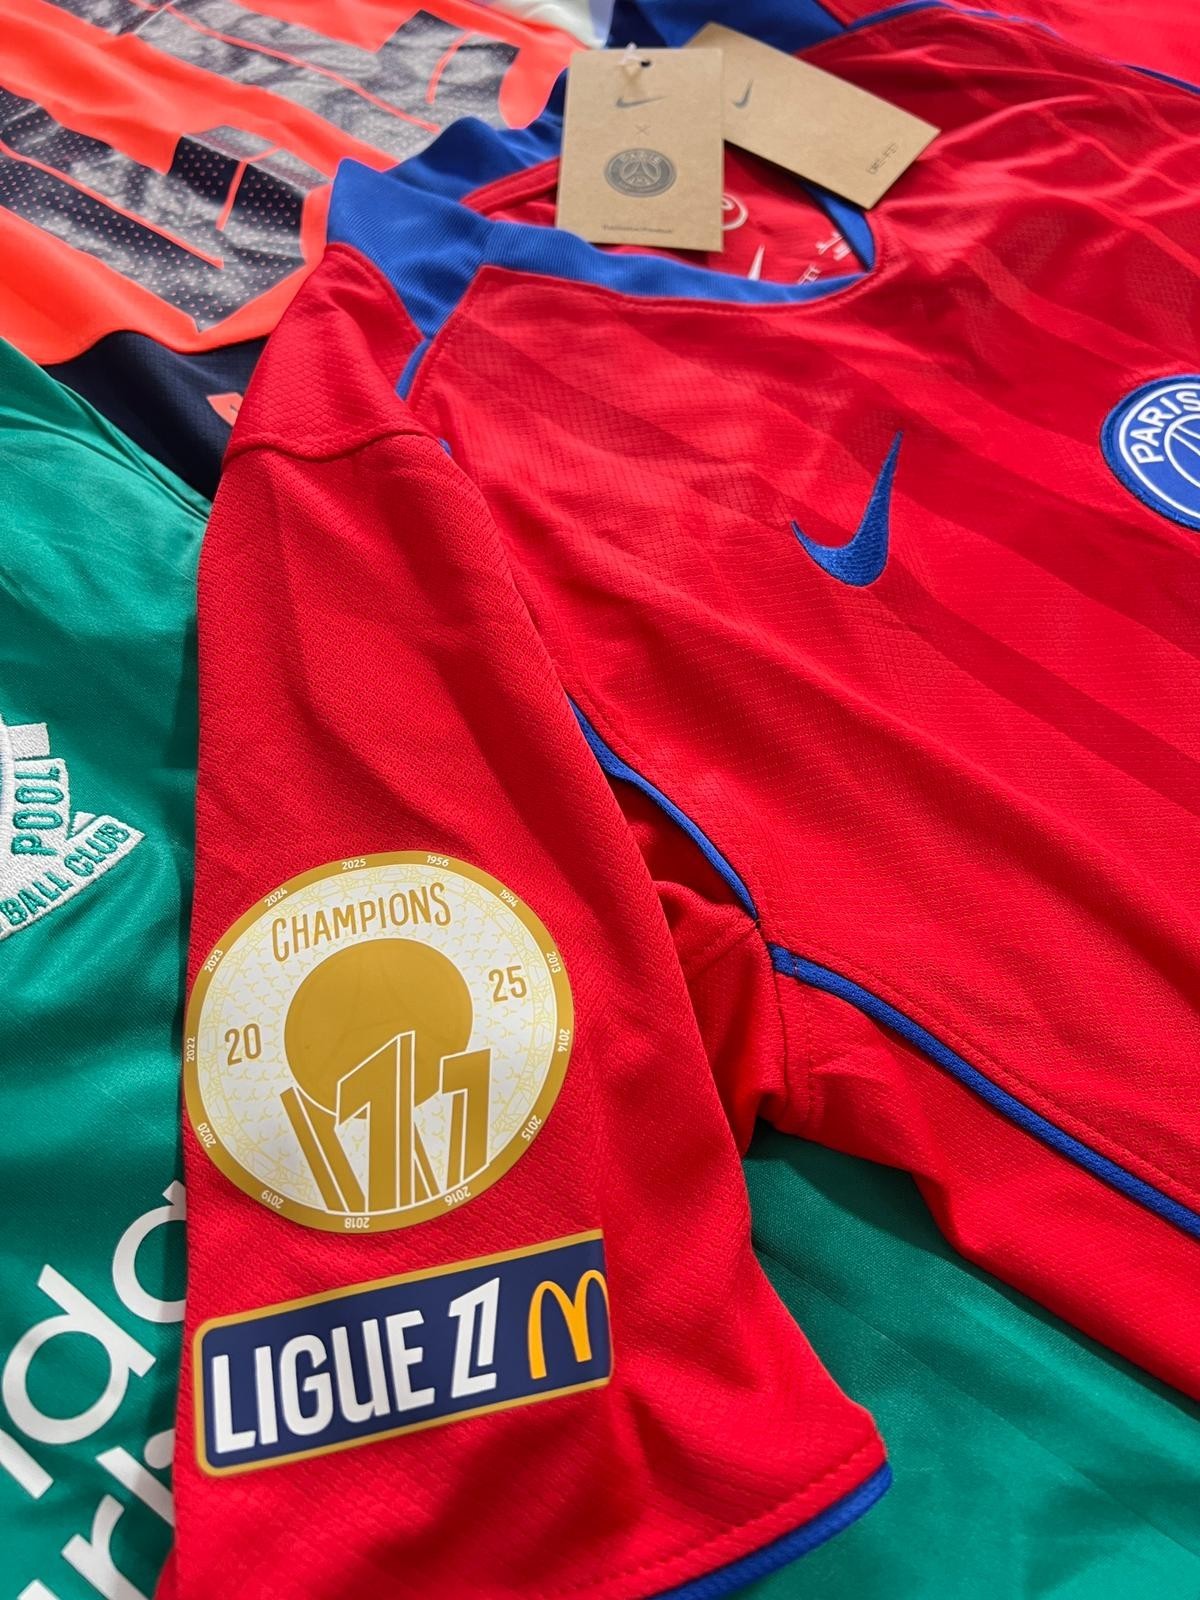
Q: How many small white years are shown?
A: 13